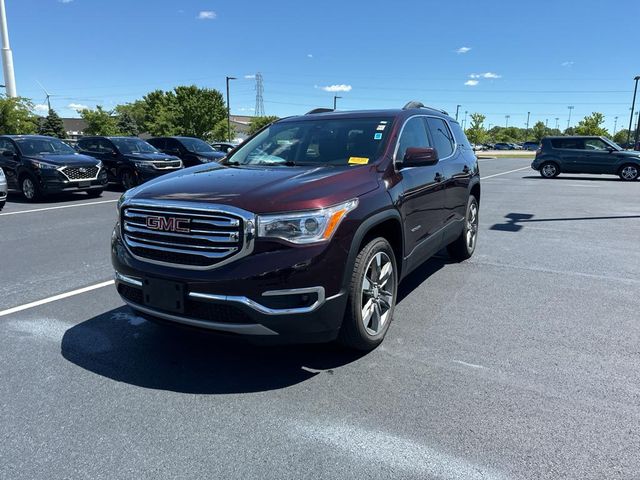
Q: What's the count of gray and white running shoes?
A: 0